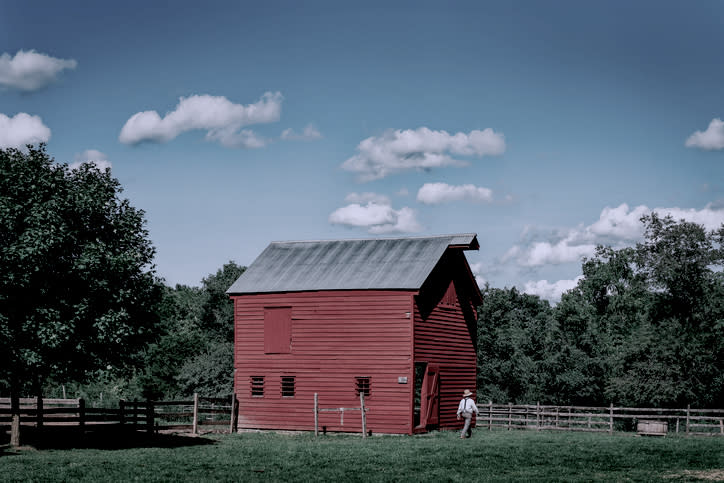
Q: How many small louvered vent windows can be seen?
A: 3